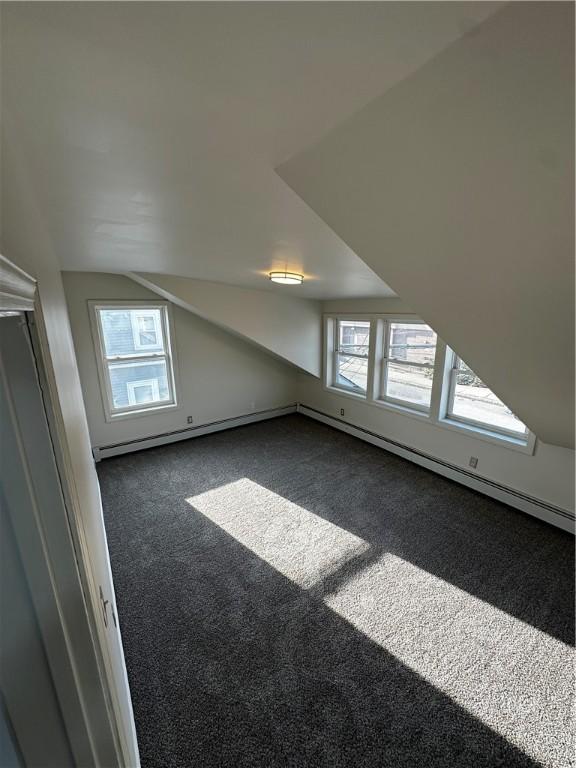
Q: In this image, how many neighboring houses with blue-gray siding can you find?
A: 1